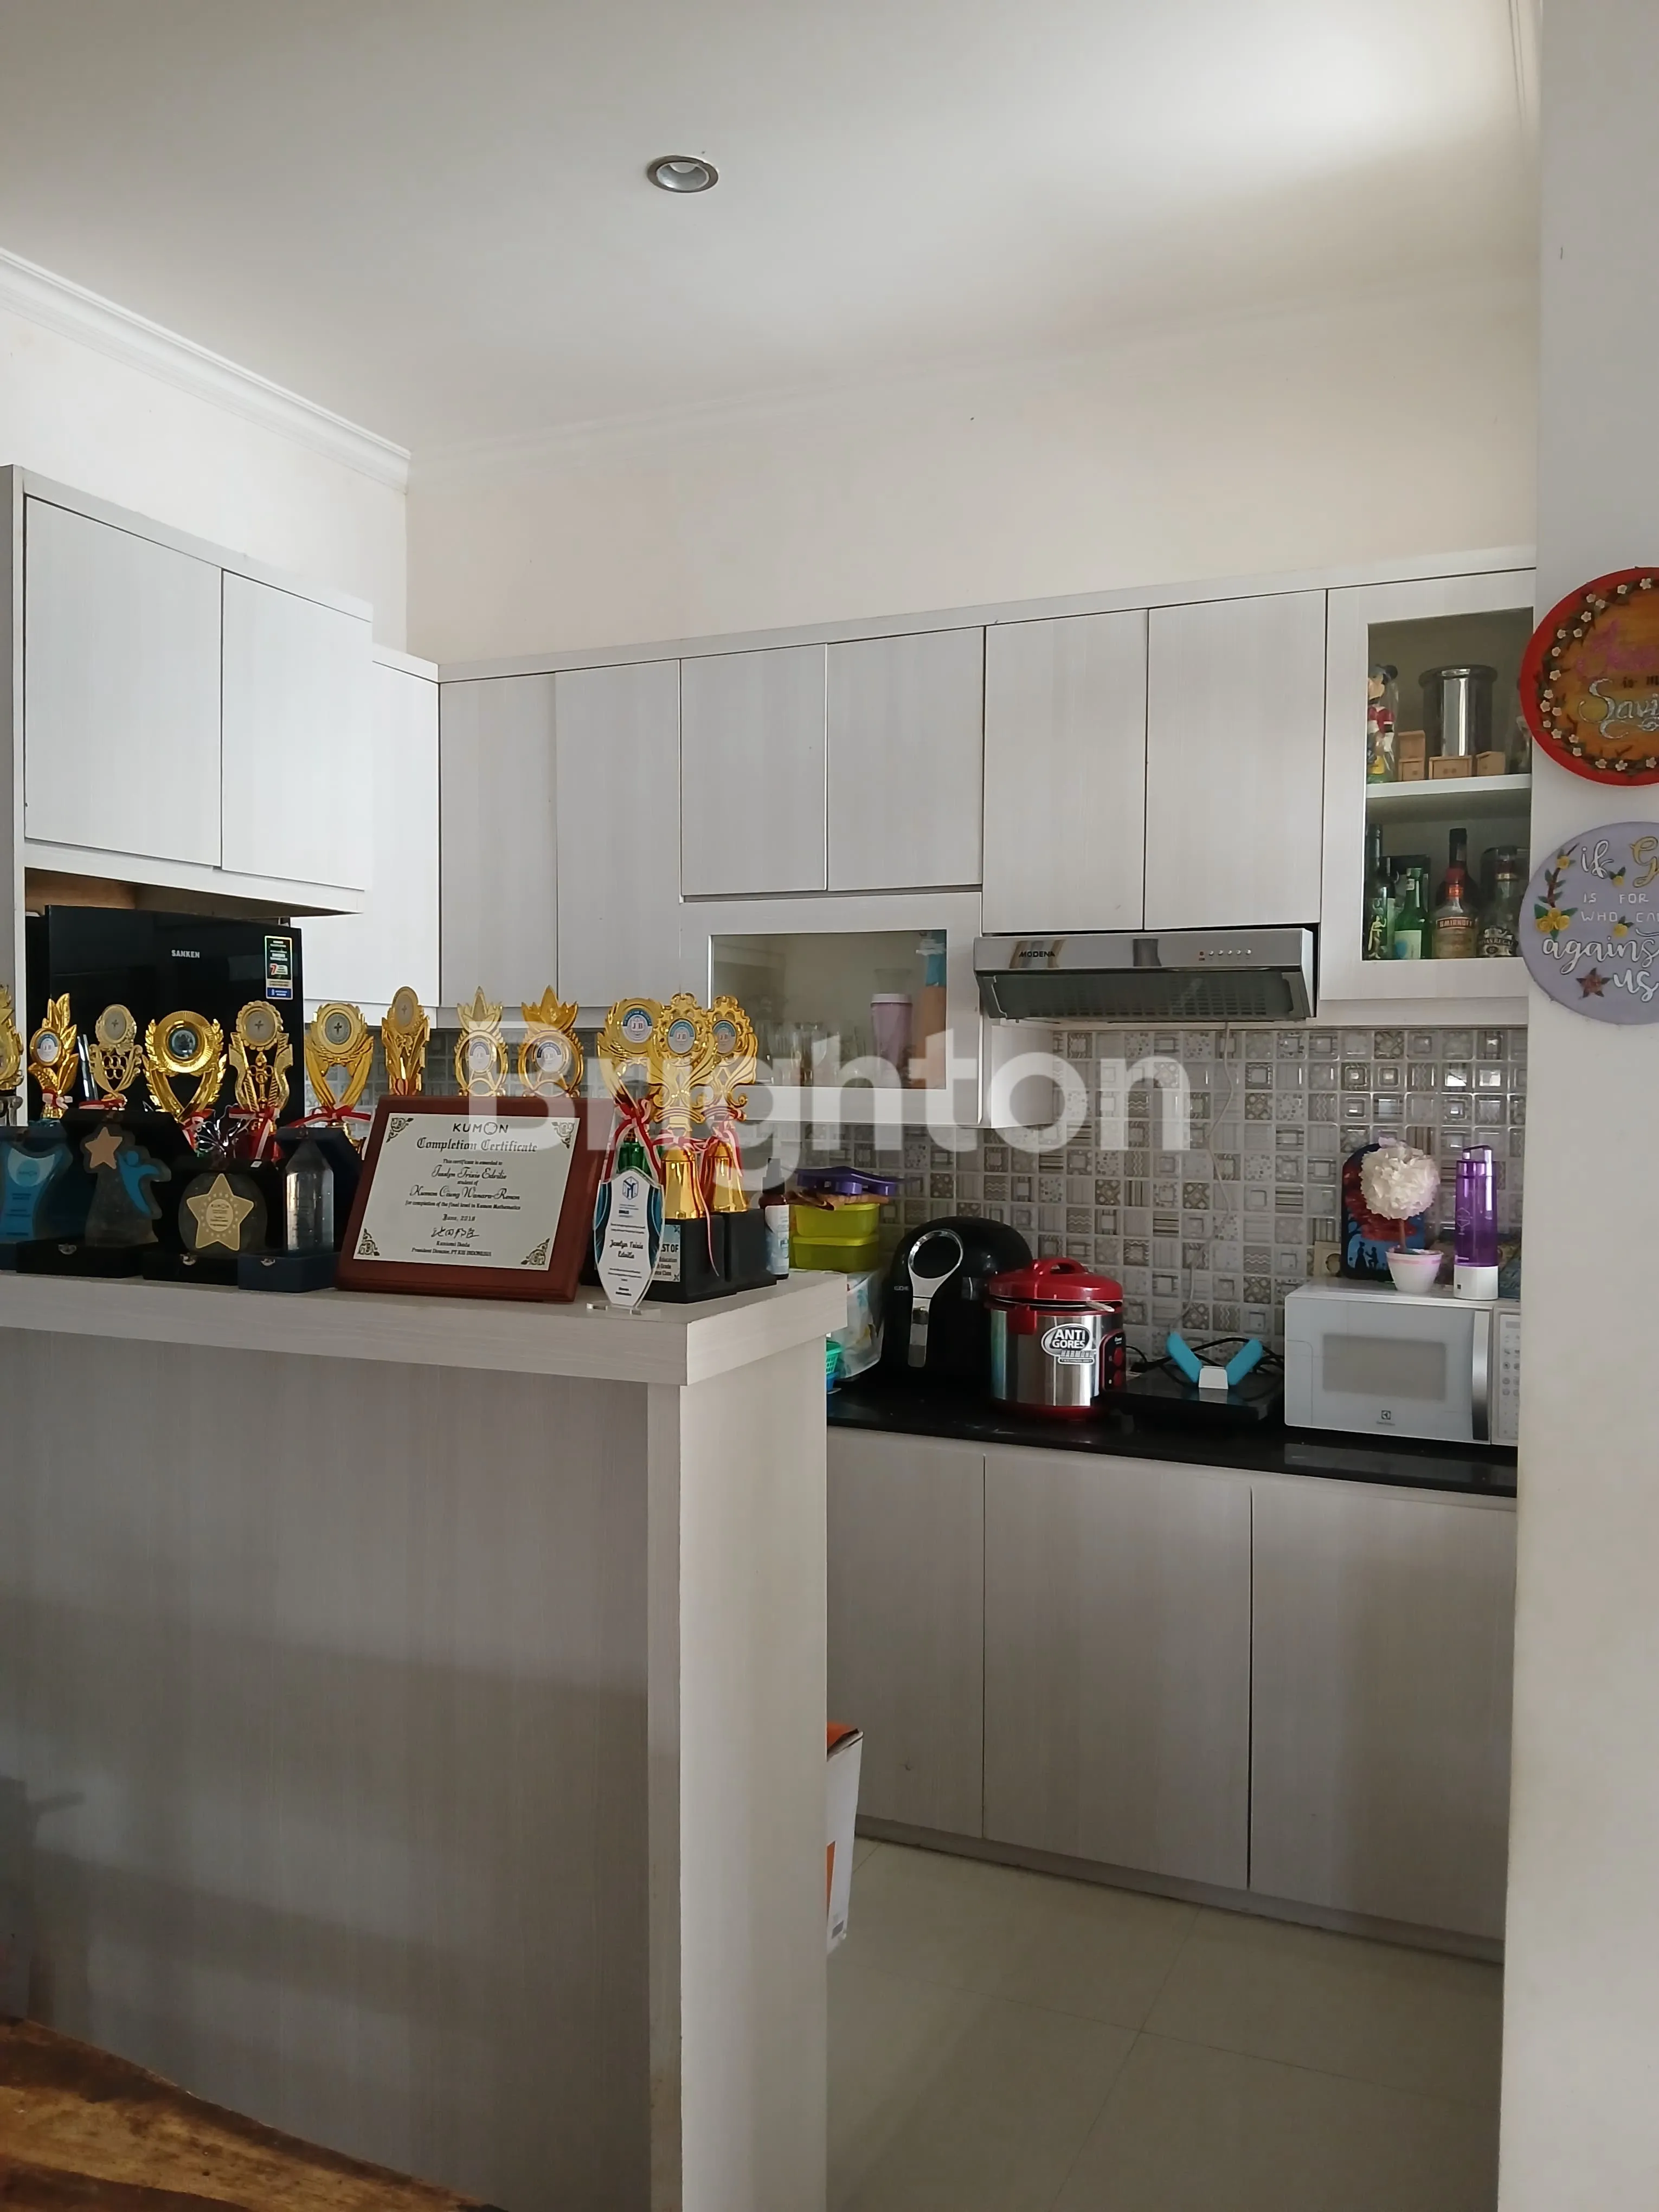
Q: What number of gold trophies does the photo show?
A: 12